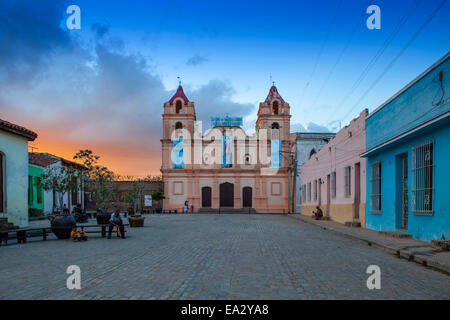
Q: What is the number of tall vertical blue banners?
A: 3